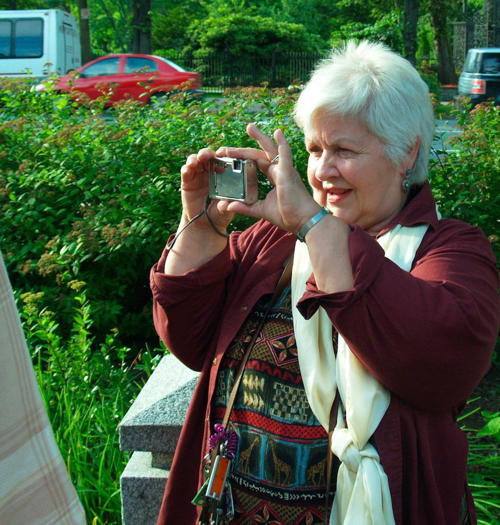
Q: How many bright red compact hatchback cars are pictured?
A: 1